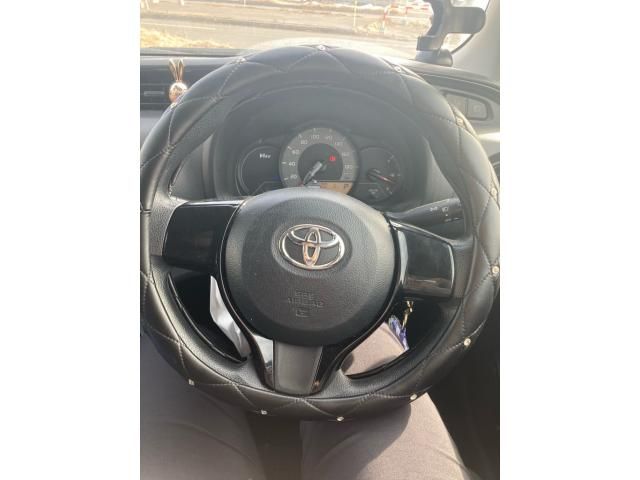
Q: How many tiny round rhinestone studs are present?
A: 12